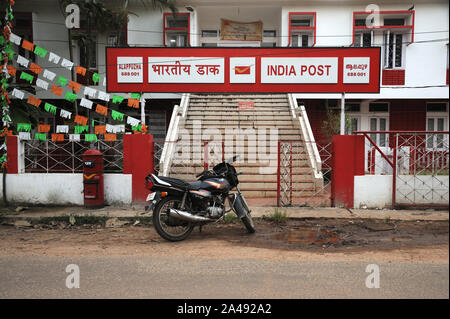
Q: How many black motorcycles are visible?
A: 1